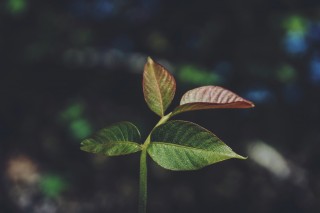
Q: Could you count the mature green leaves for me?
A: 2